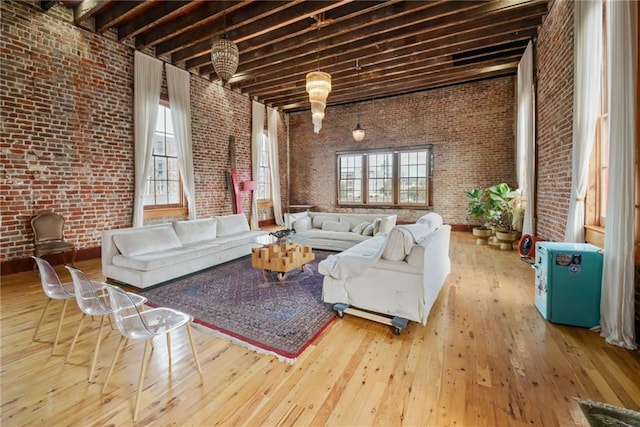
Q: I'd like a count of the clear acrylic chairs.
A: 3